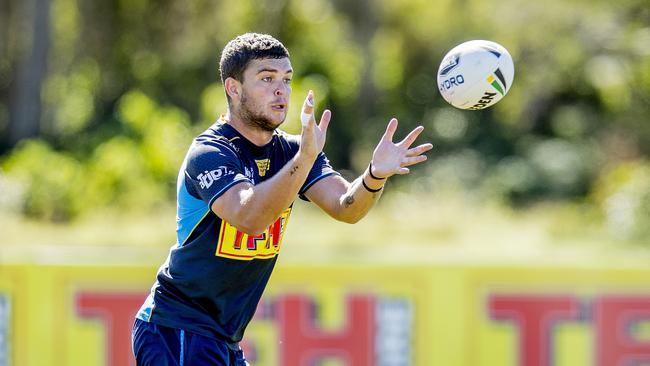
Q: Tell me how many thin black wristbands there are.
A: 2